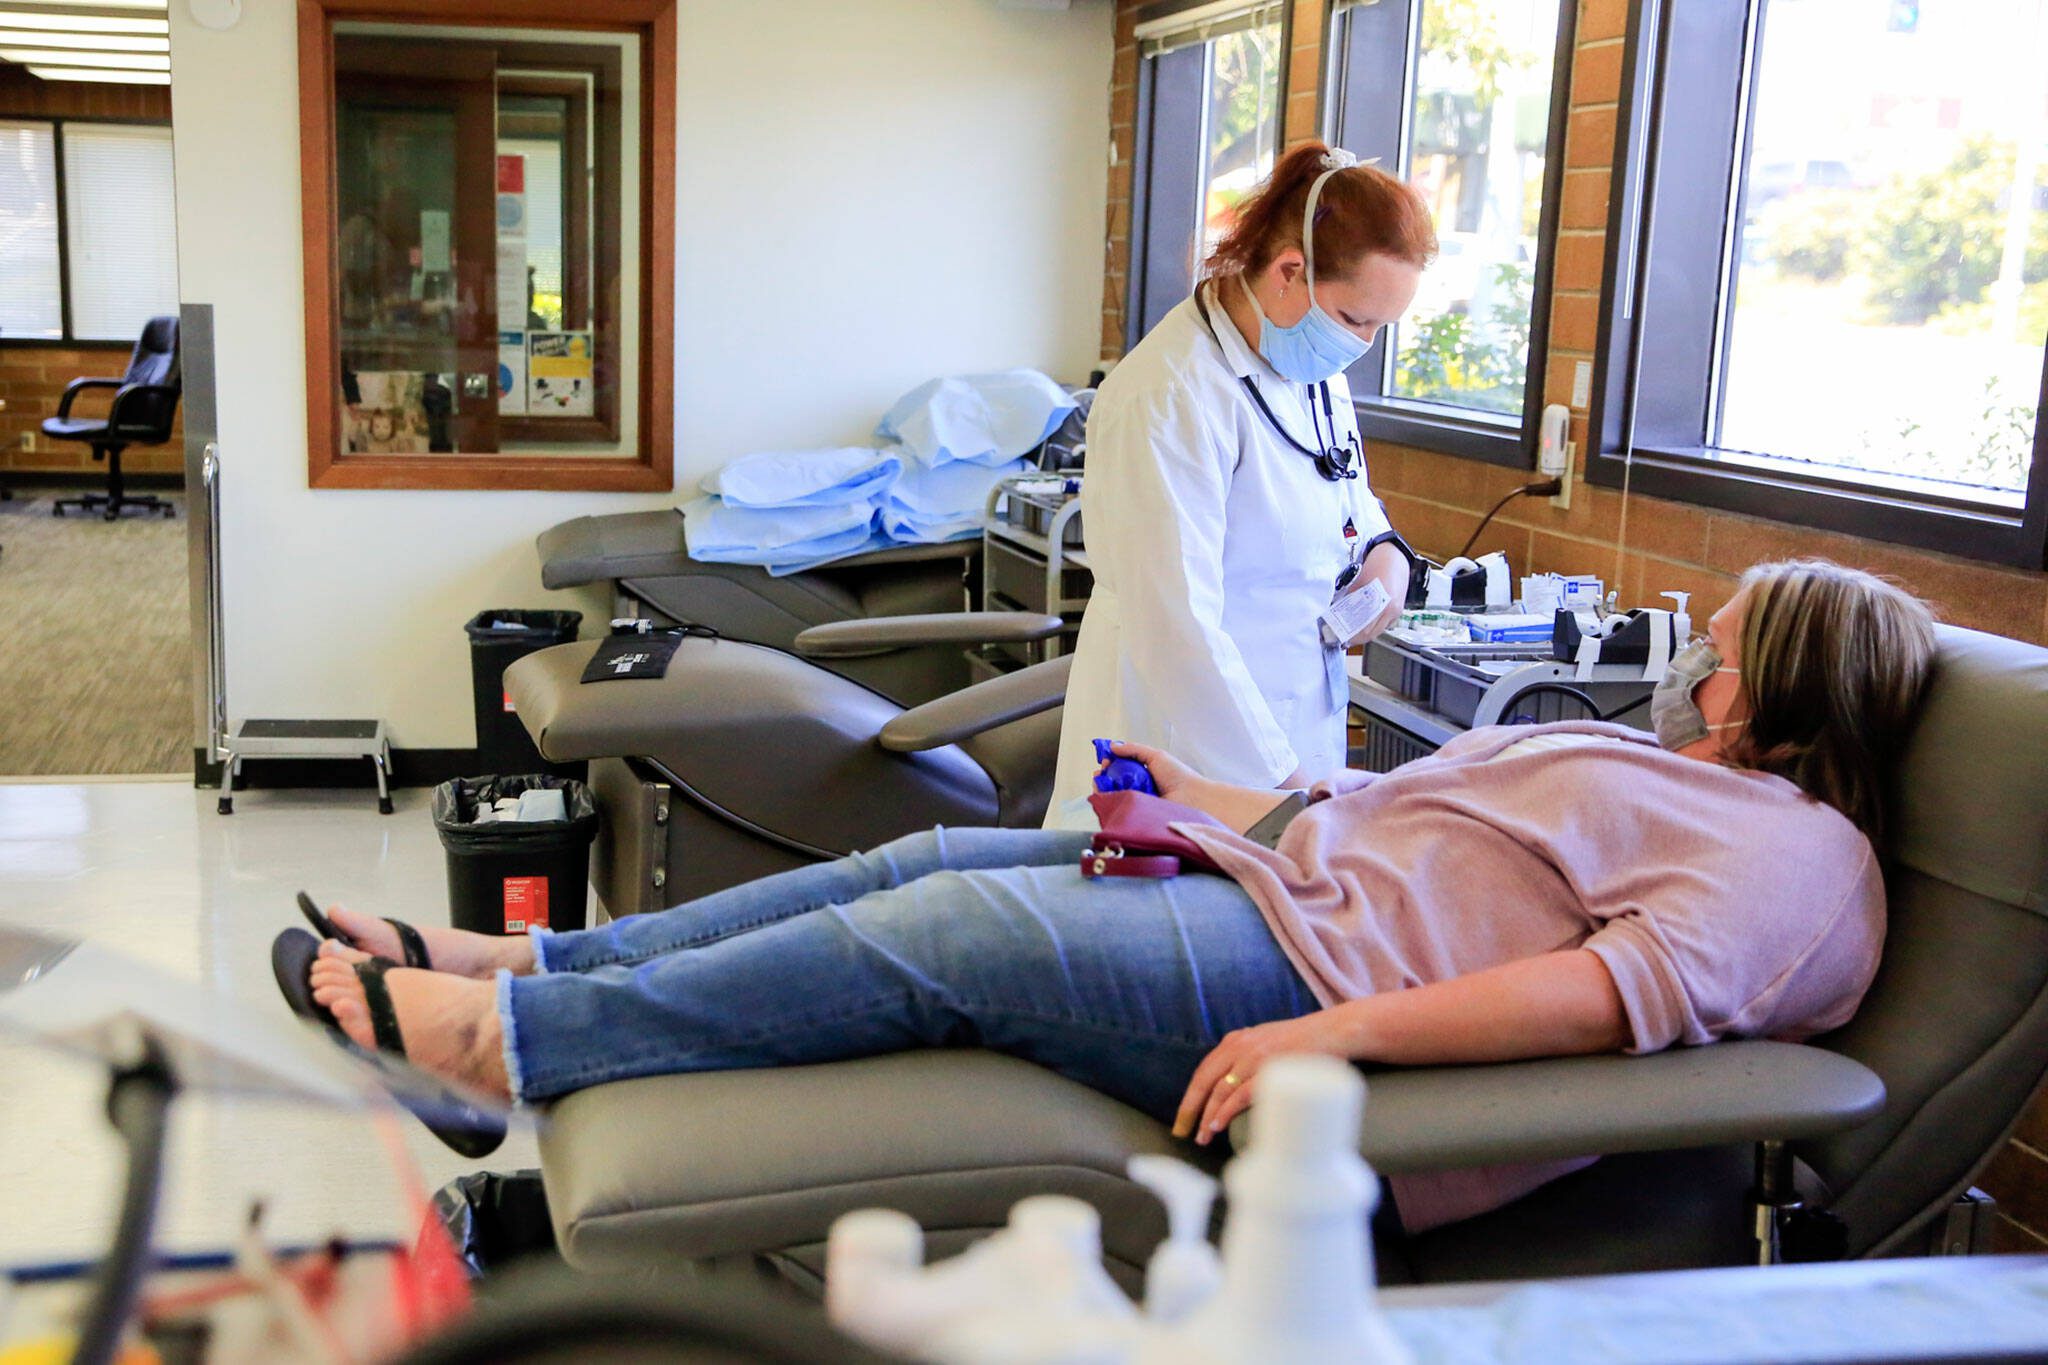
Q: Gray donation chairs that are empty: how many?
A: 2